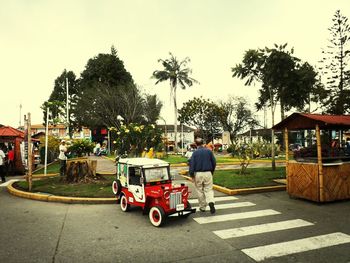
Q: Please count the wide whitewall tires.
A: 3